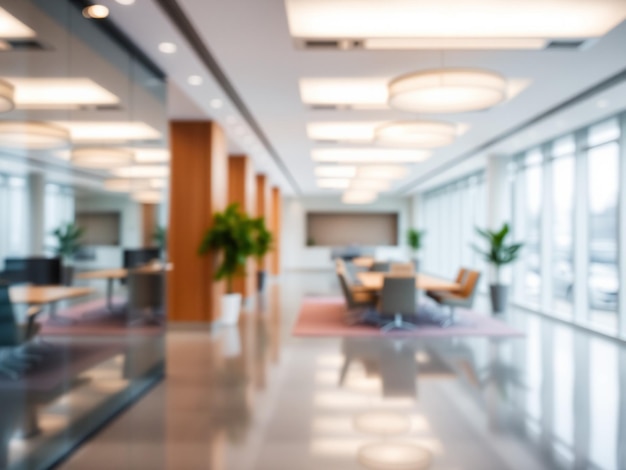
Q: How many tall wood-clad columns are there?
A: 4